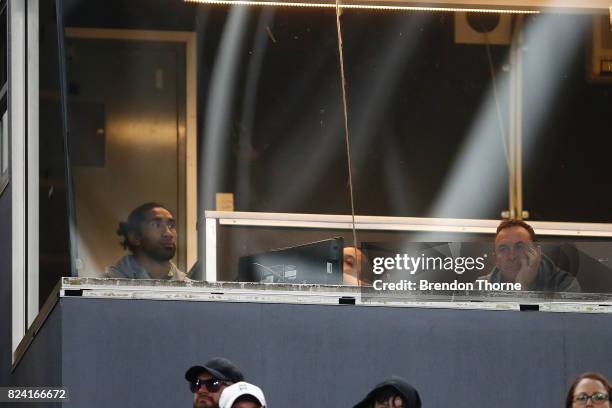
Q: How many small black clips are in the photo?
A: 3